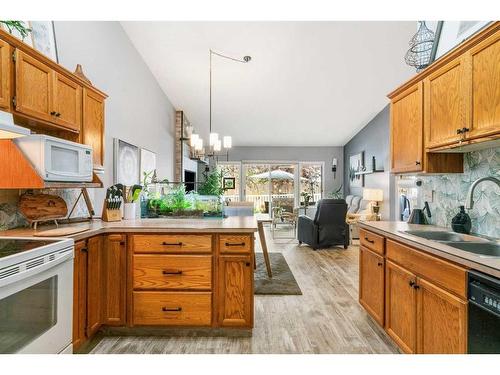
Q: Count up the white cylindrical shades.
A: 5